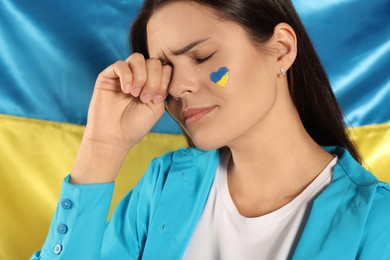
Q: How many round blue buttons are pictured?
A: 3